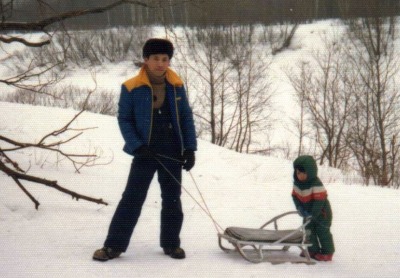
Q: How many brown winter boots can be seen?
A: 2